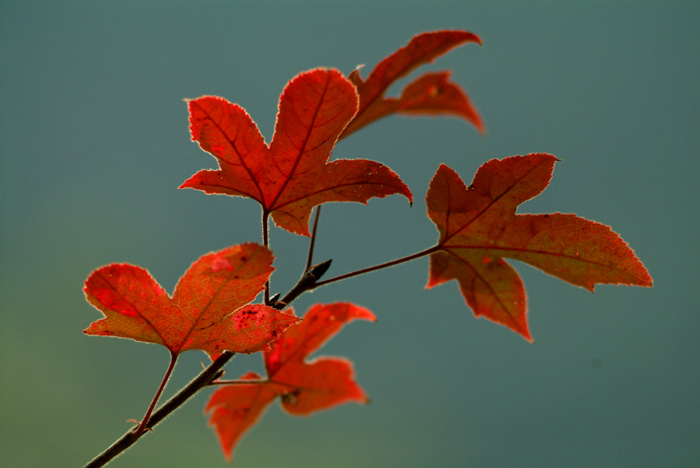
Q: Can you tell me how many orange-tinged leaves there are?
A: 5